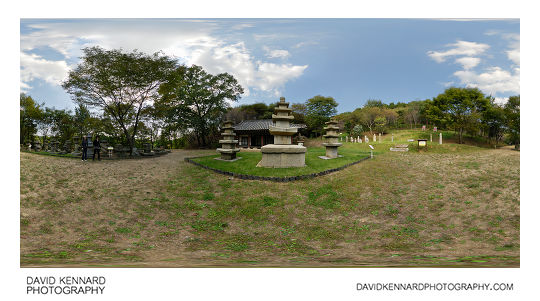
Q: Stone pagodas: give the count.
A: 3